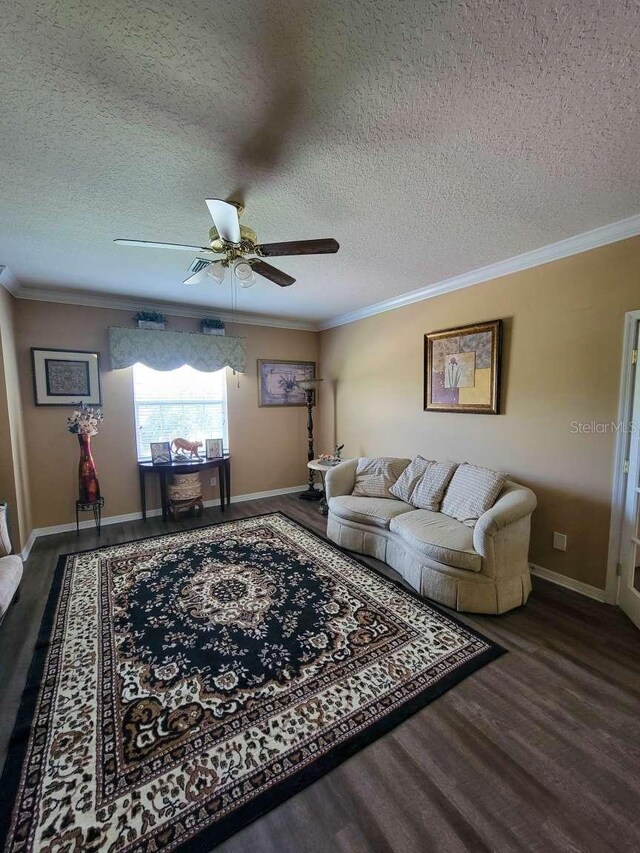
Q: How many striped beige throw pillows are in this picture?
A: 4